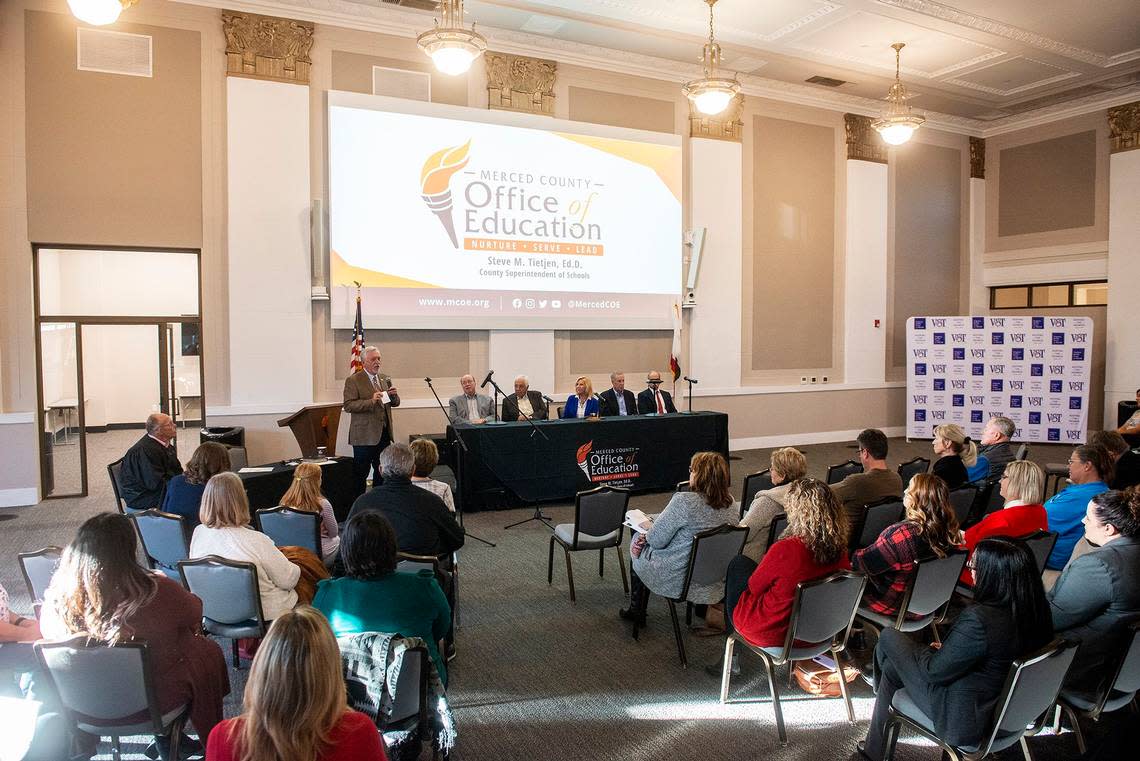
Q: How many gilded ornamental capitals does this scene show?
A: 6